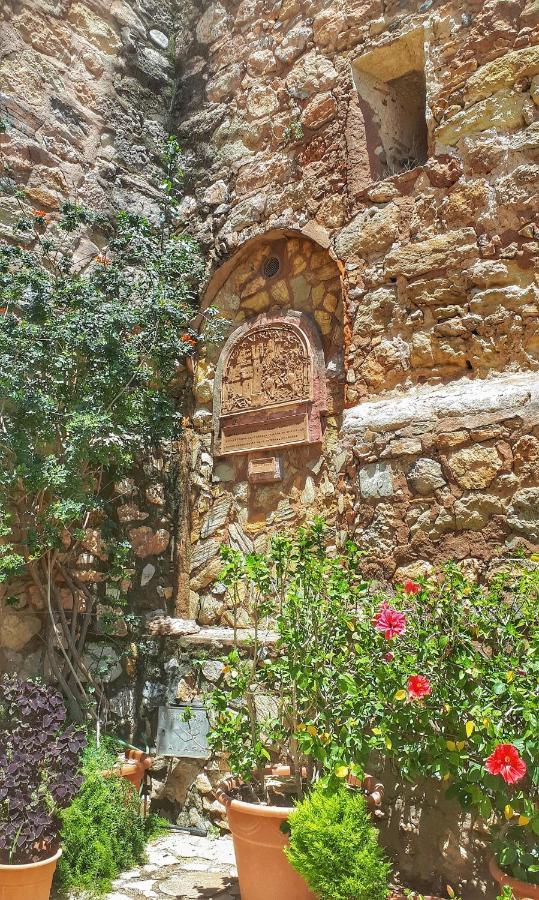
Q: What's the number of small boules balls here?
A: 0